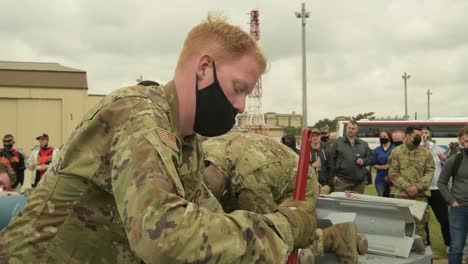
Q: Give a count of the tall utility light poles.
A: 3